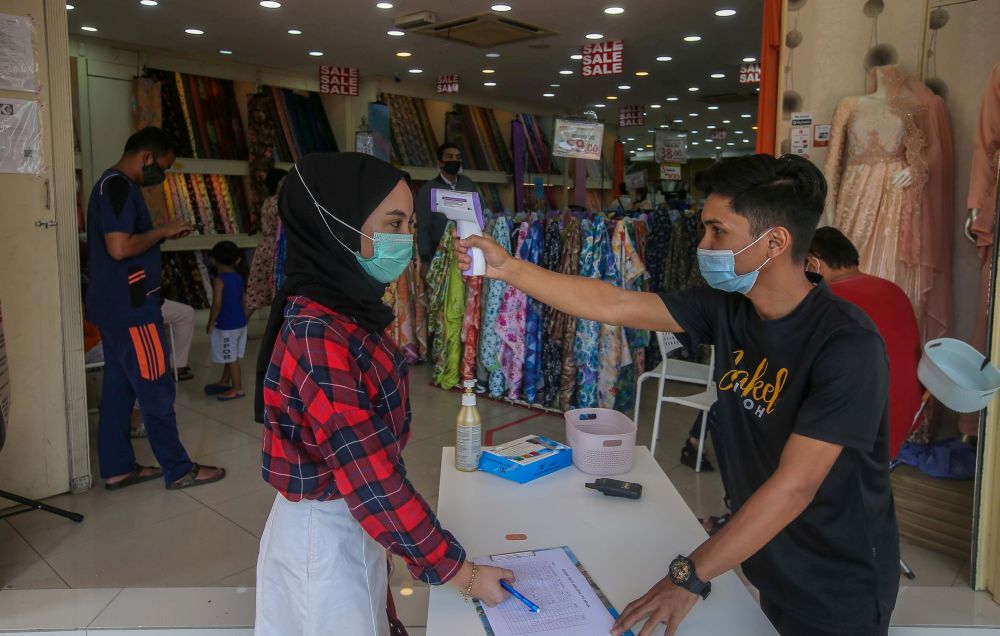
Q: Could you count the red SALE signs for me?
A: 5